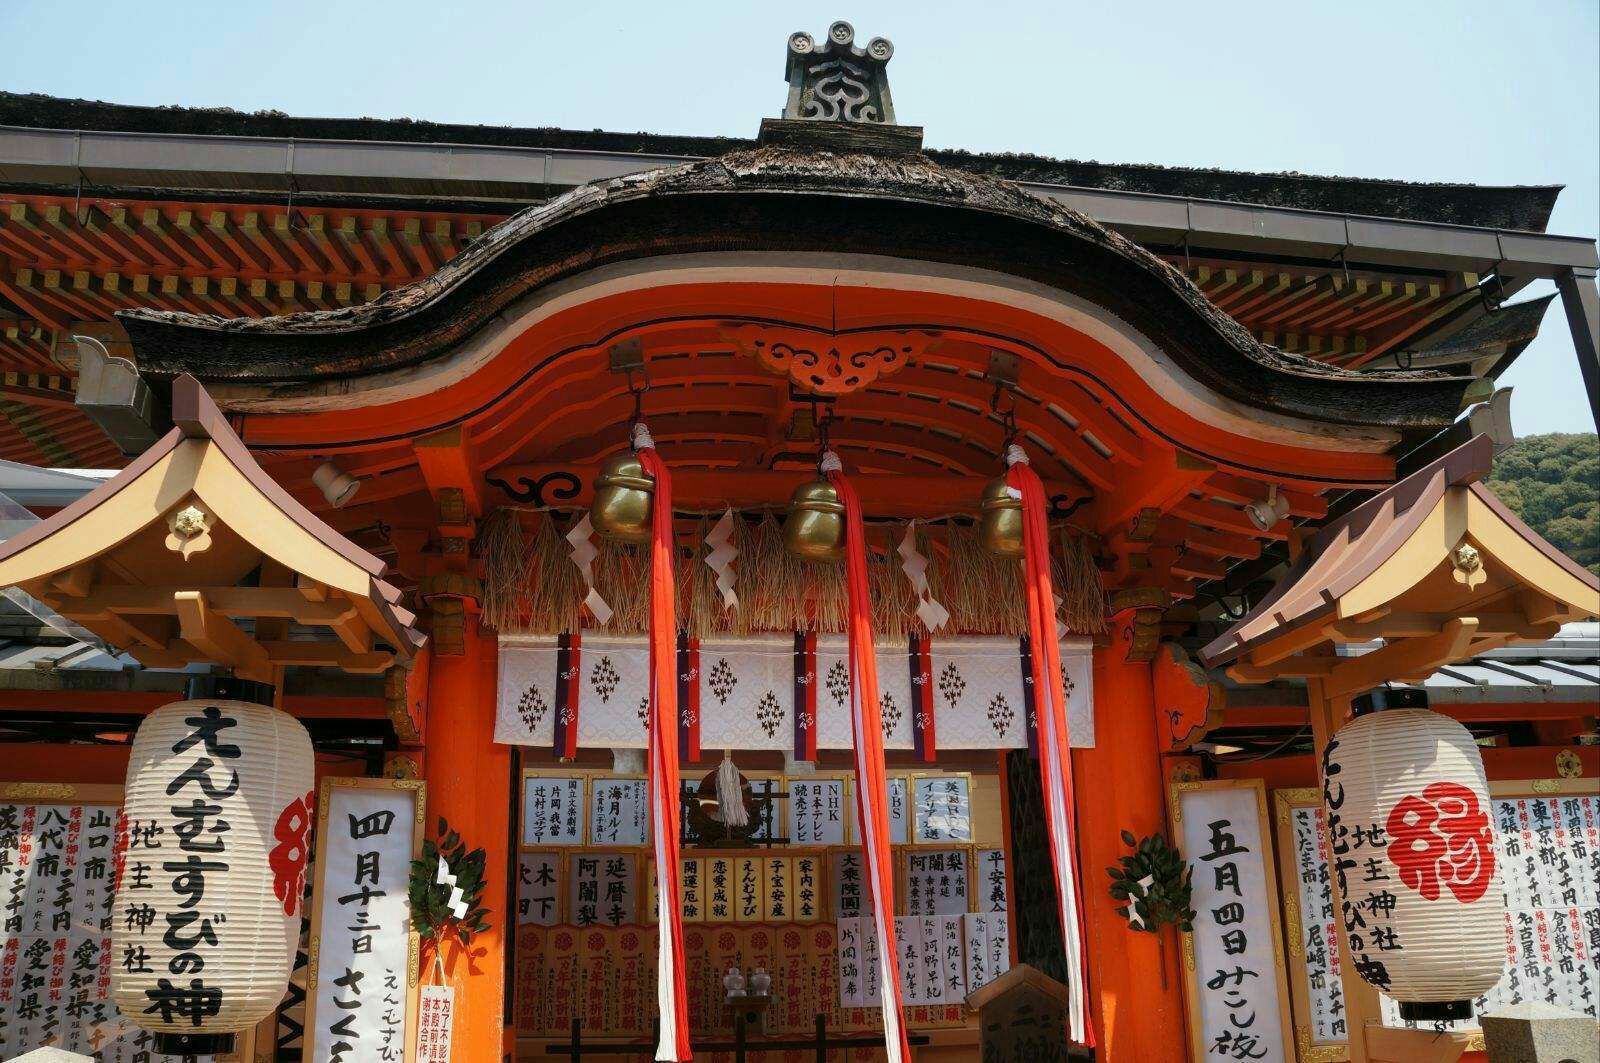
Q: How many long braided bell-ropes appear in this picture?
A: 3